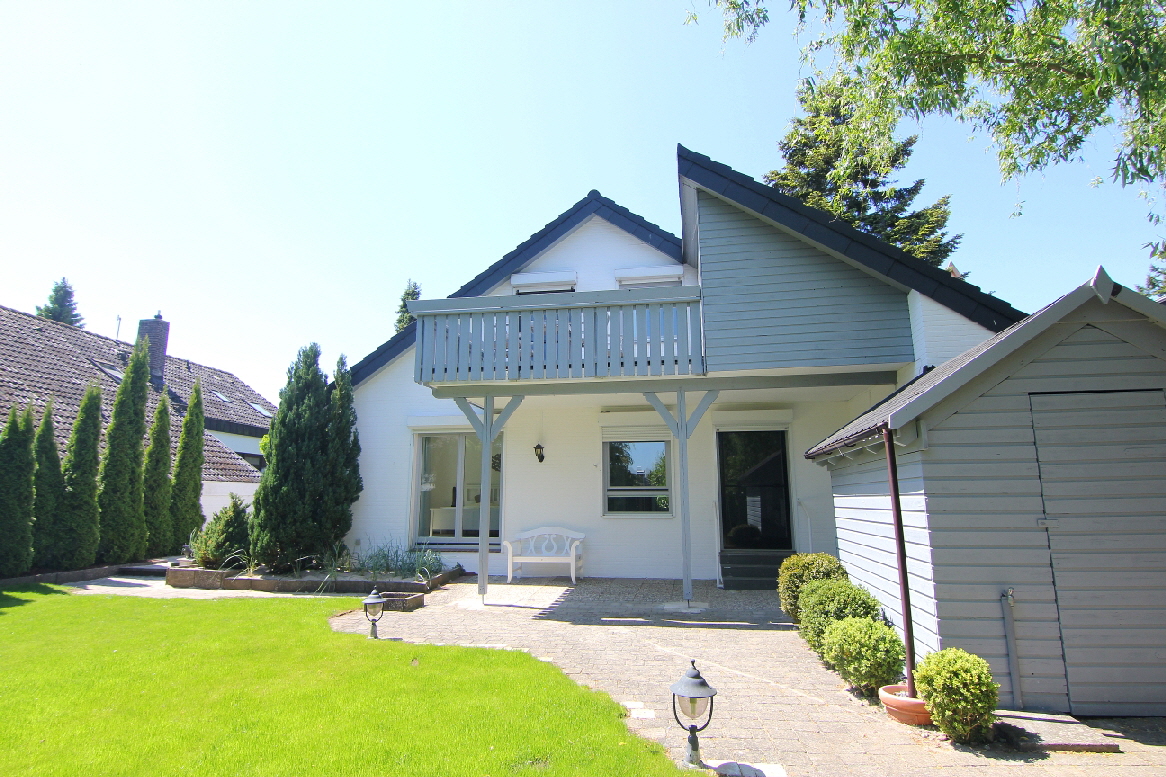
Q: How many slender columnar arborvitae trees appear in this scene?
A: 6